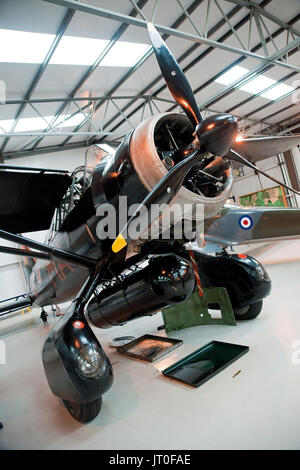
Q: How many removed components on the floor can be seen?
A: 3